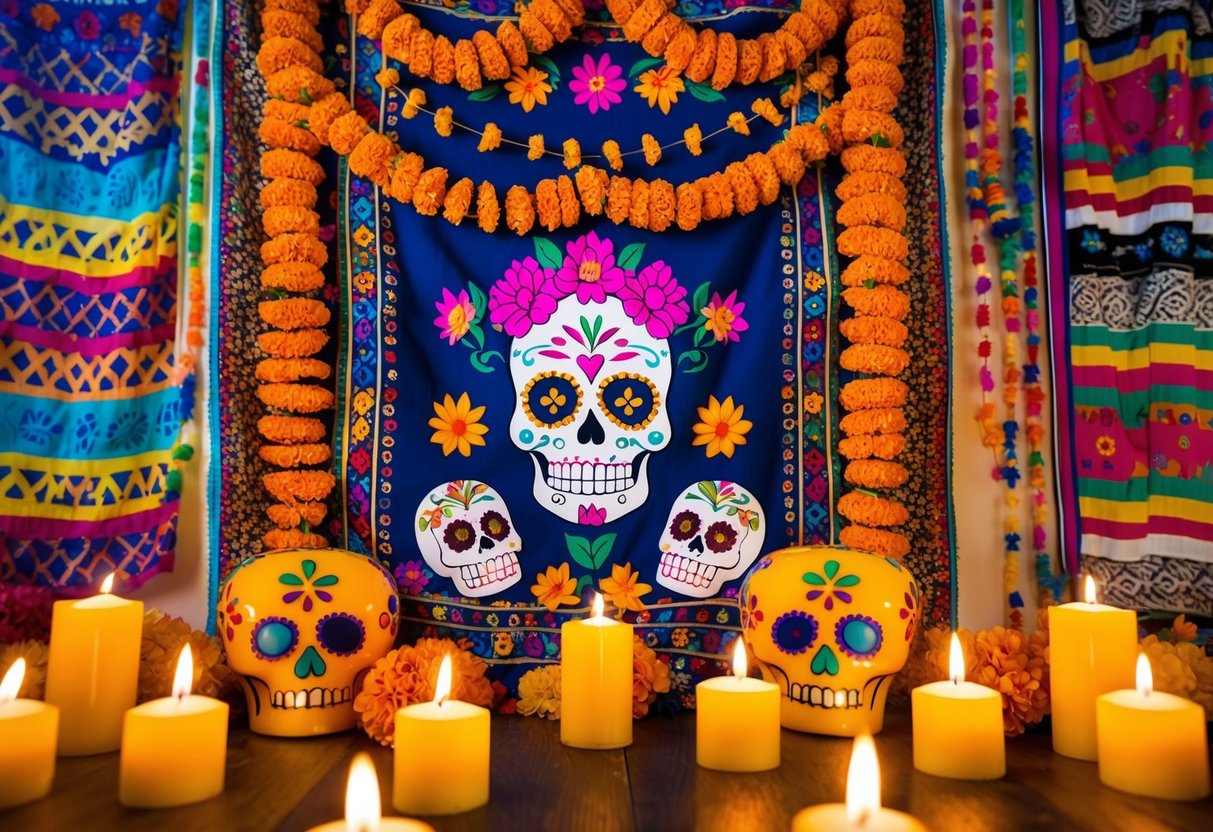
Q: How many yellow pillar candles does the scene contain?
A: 11